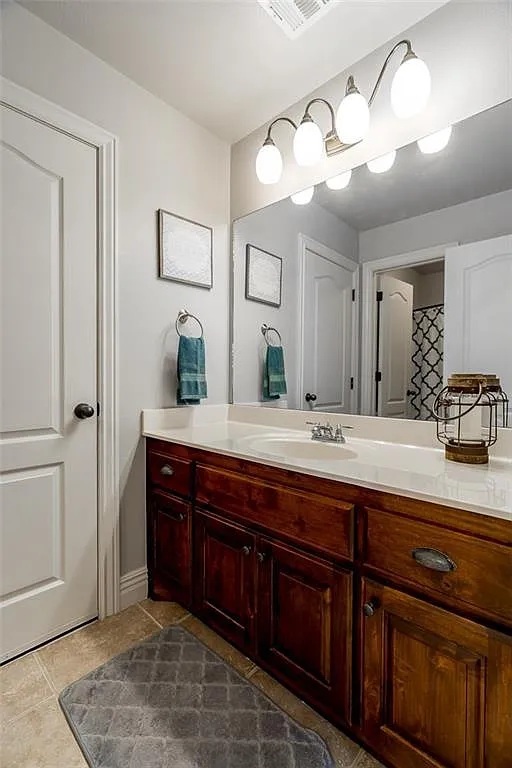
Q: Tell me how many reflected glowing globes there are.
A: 4